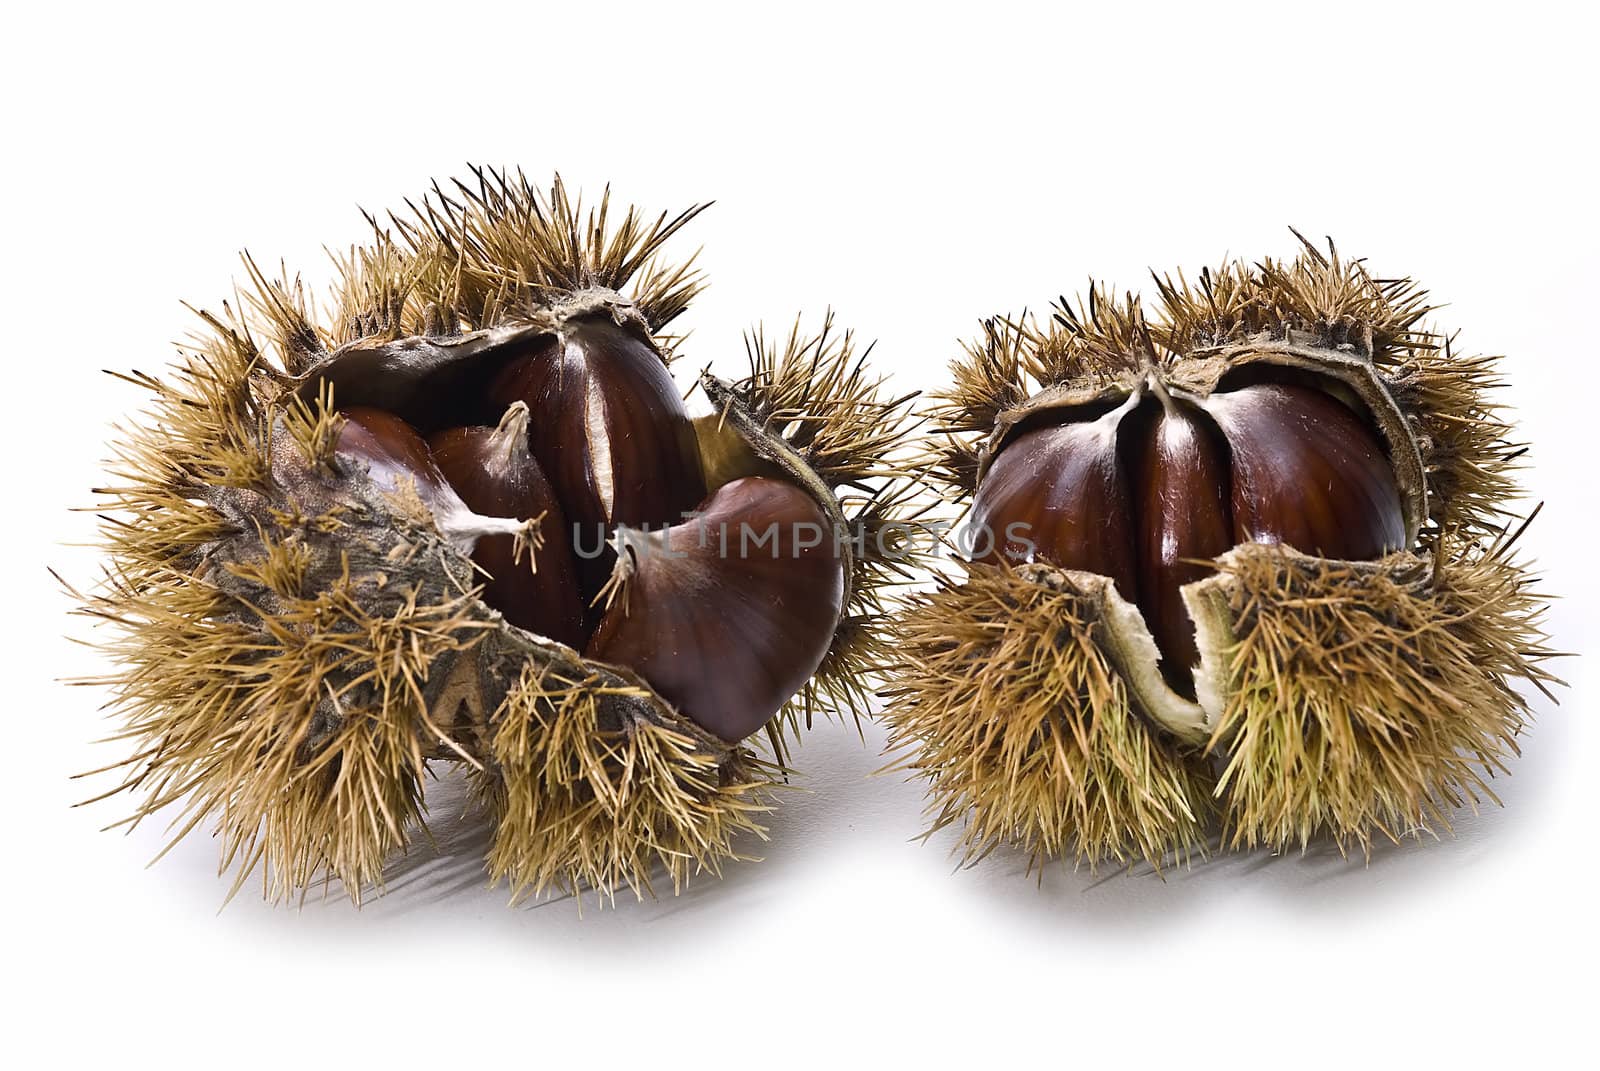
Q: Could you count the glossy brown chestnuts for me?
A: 7